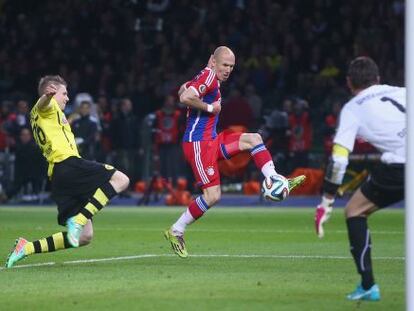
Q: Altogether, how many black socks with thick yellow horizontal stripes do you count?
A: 2